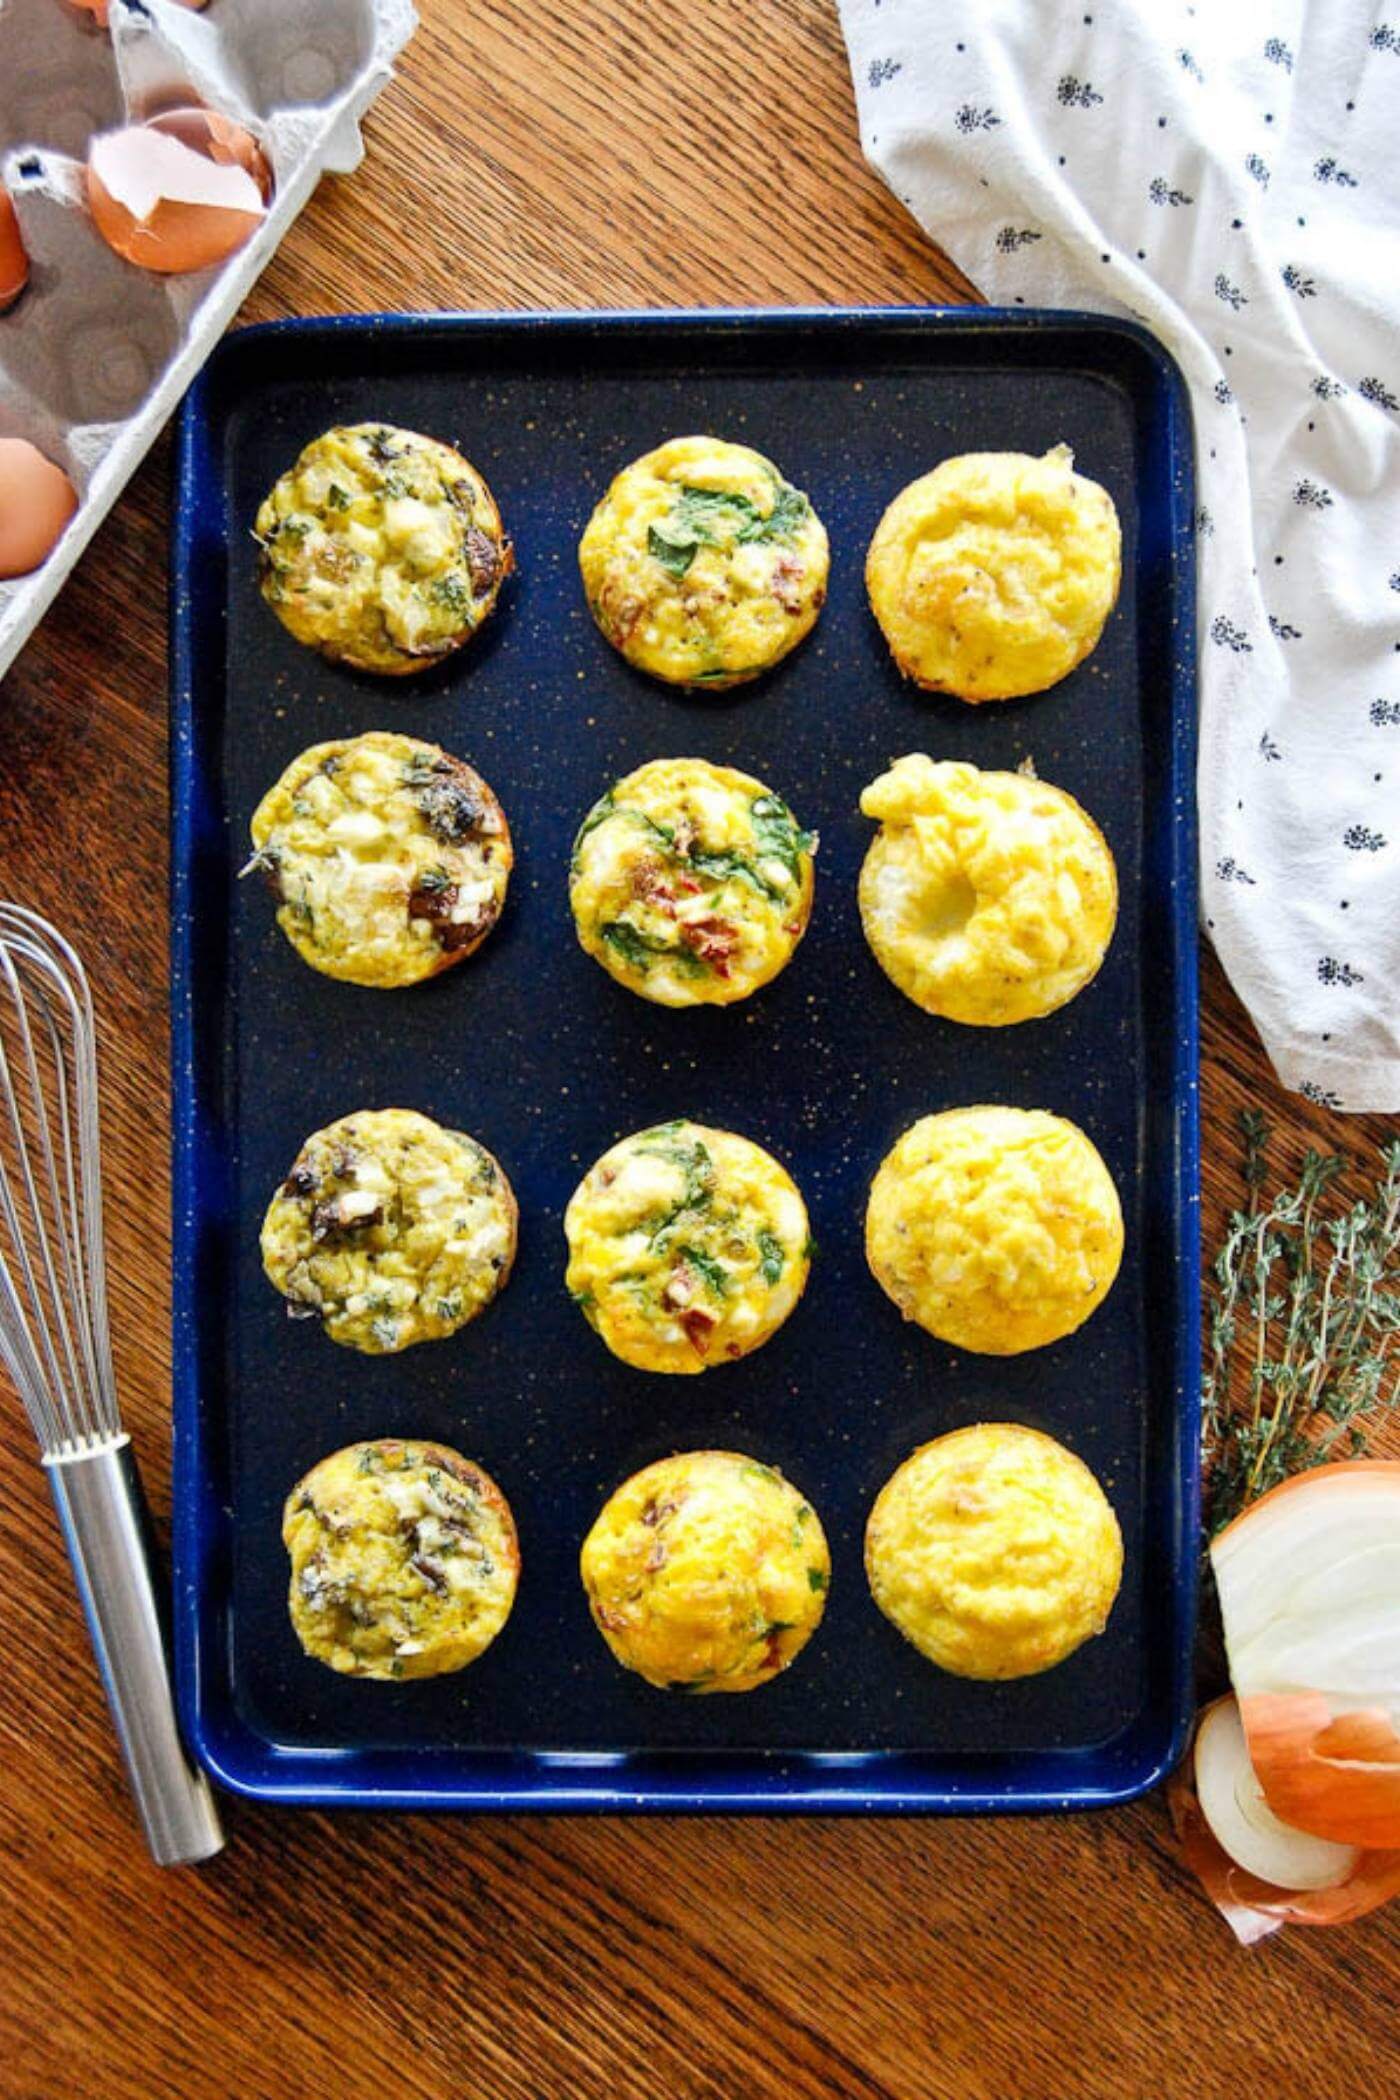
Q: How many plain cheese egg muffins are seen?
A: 4